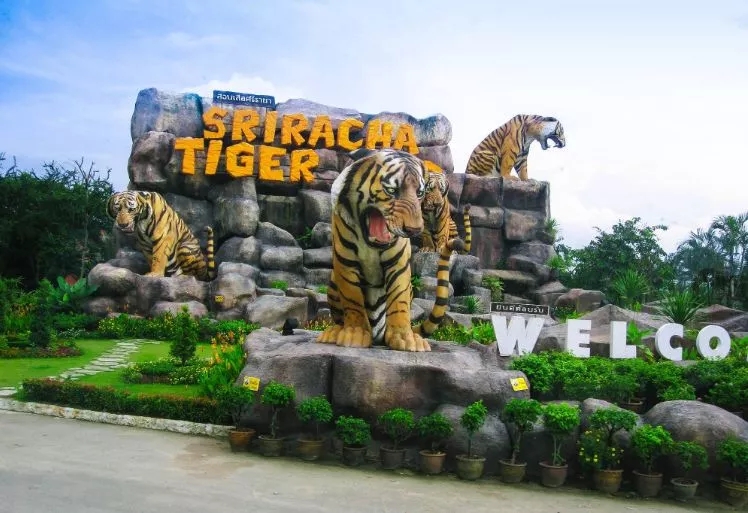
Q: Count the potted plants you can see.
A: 13